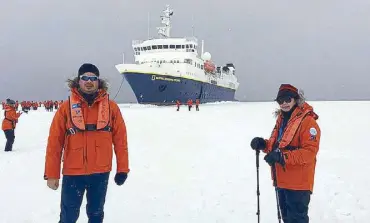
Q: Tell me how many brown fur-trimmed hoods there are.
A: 2